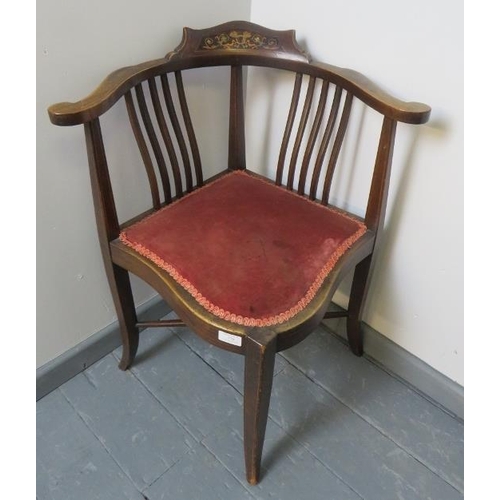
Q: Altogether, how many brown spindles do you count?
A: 10